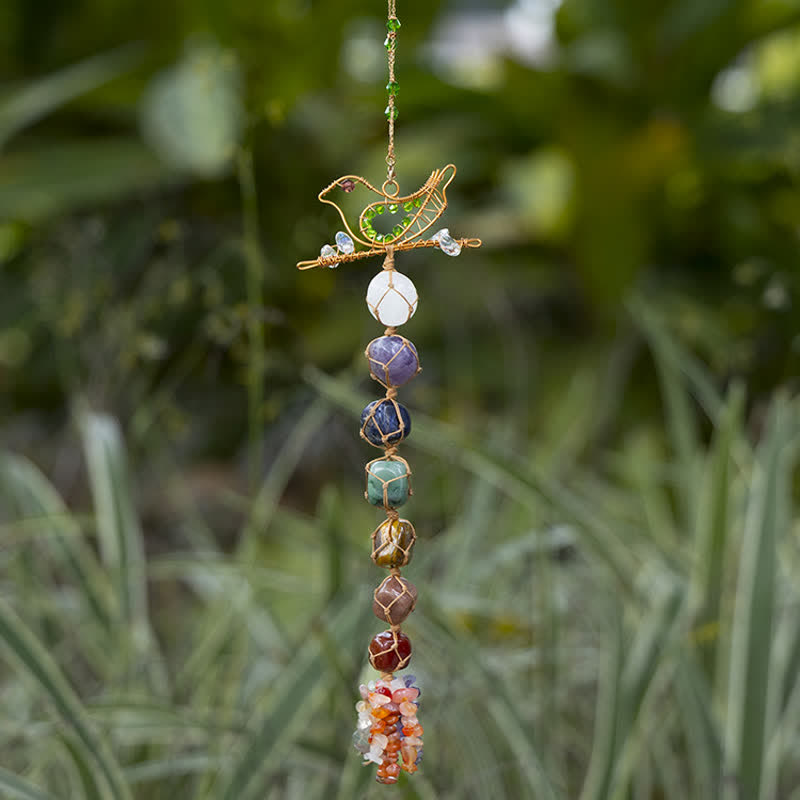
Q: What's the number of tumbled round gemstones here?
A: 7